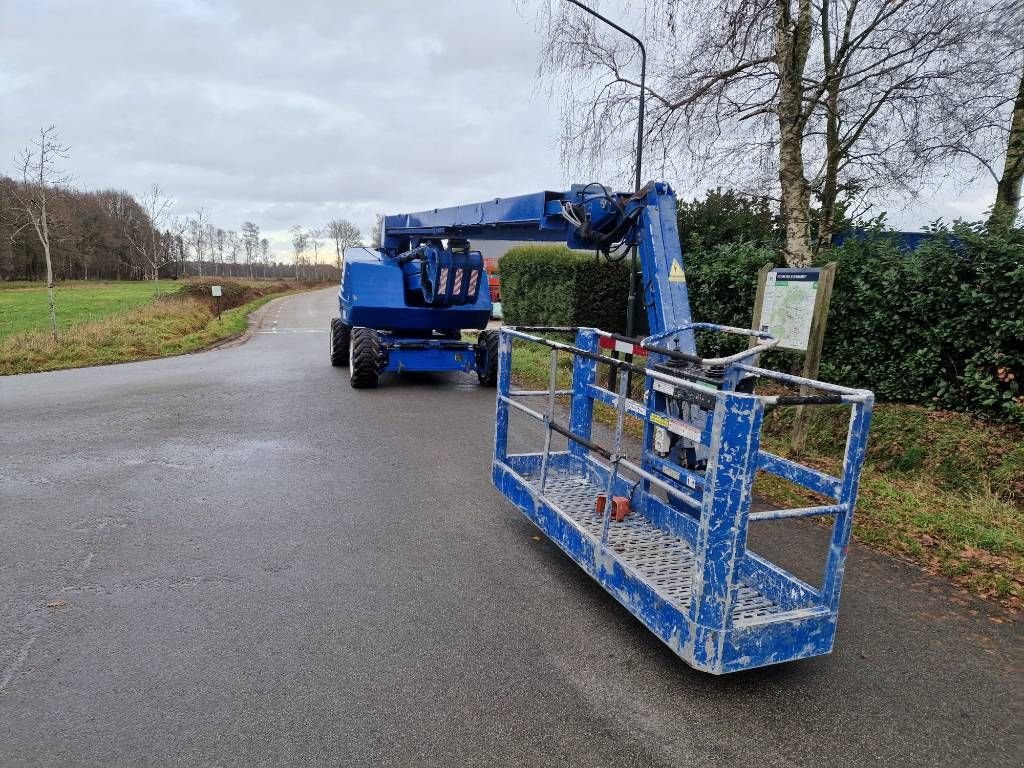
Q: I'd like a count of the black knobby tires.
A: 3